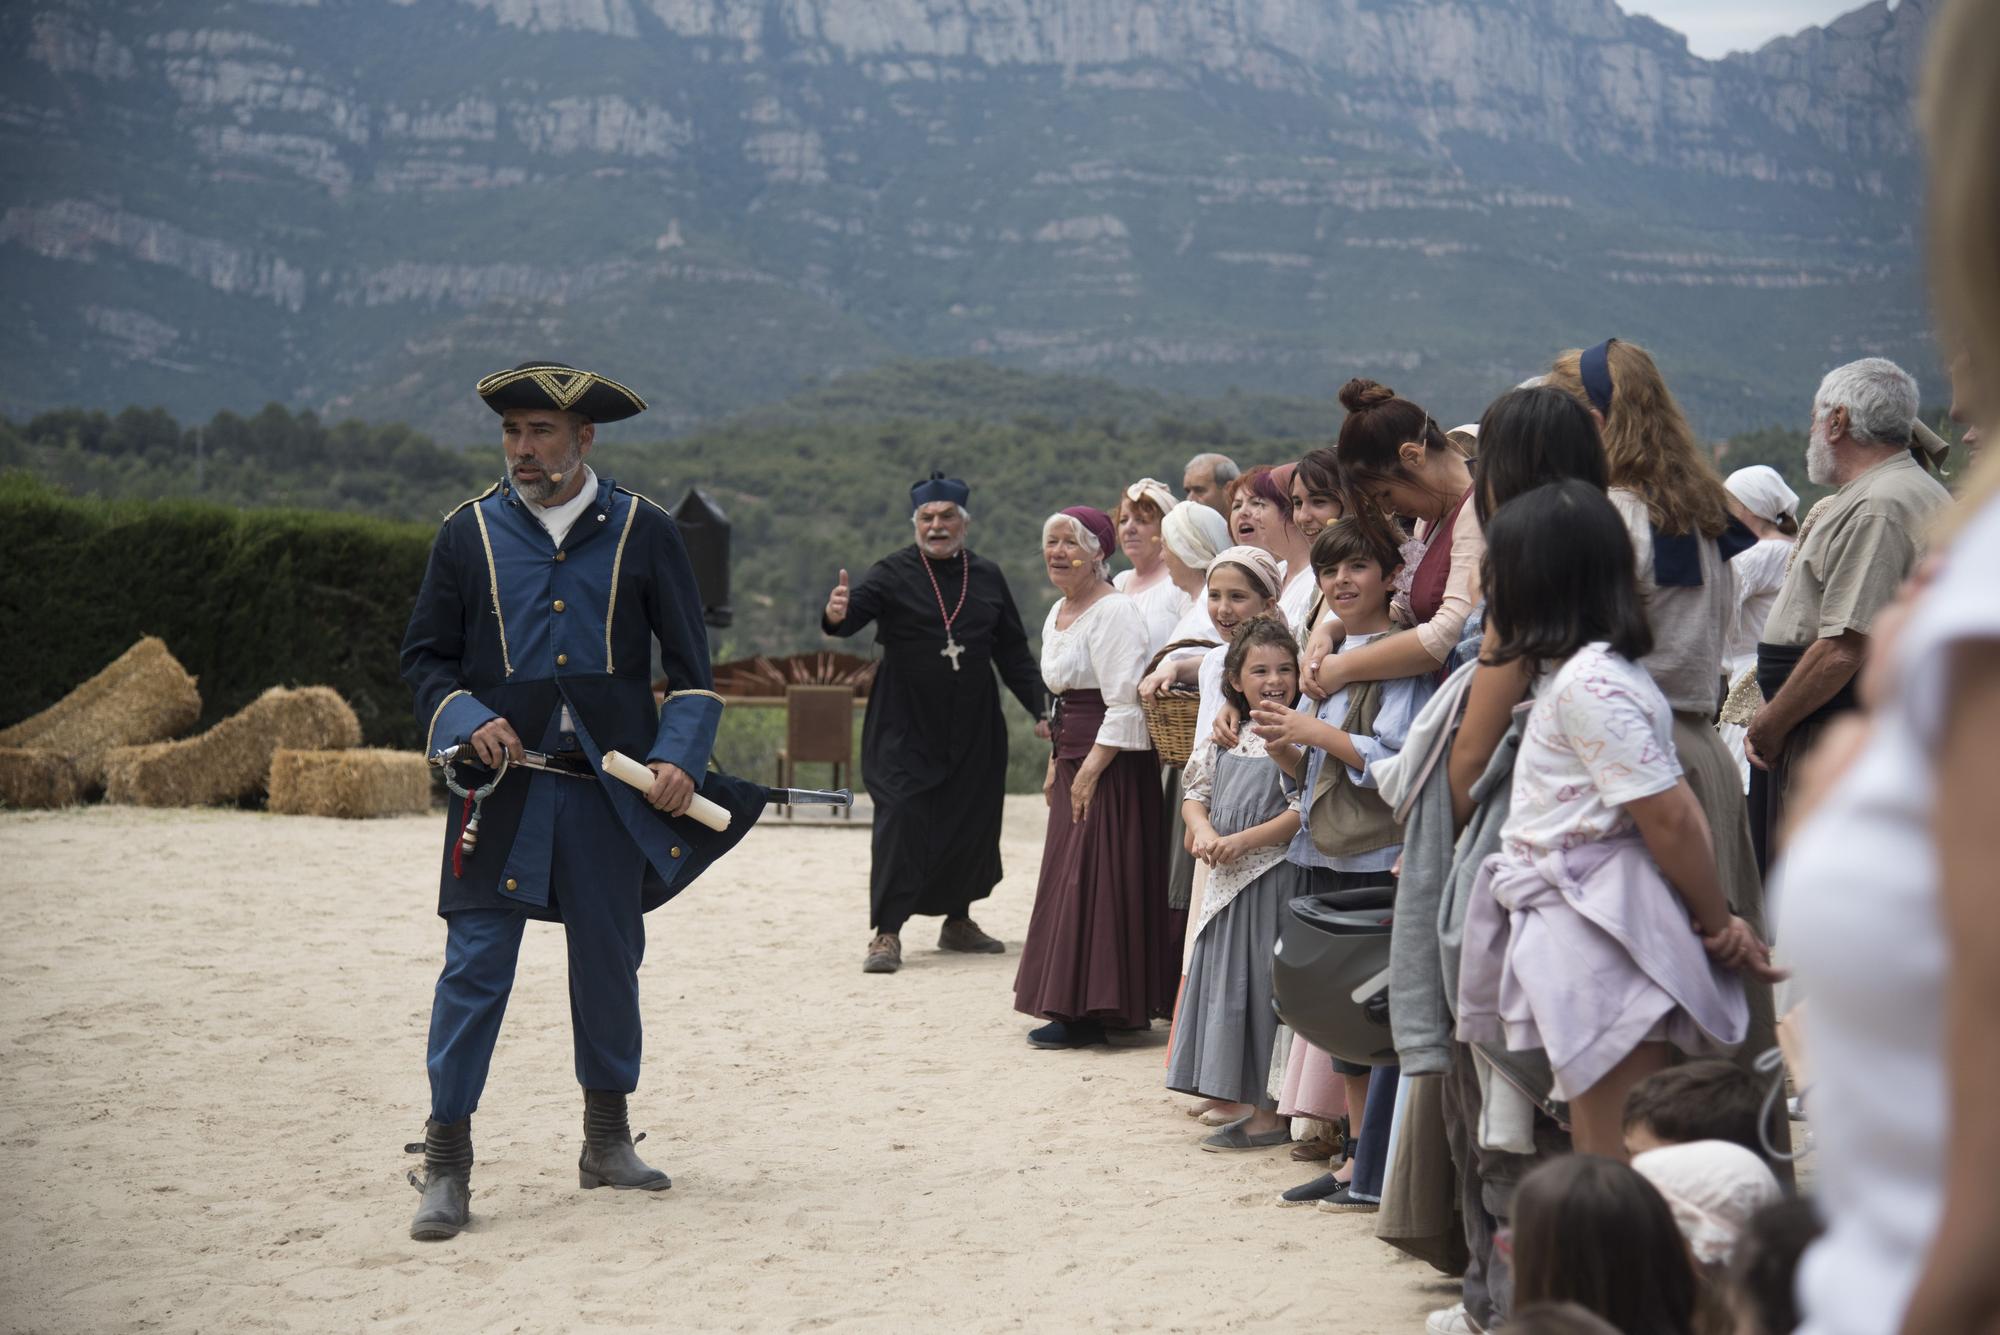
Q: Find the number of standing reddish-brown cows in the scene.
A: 0